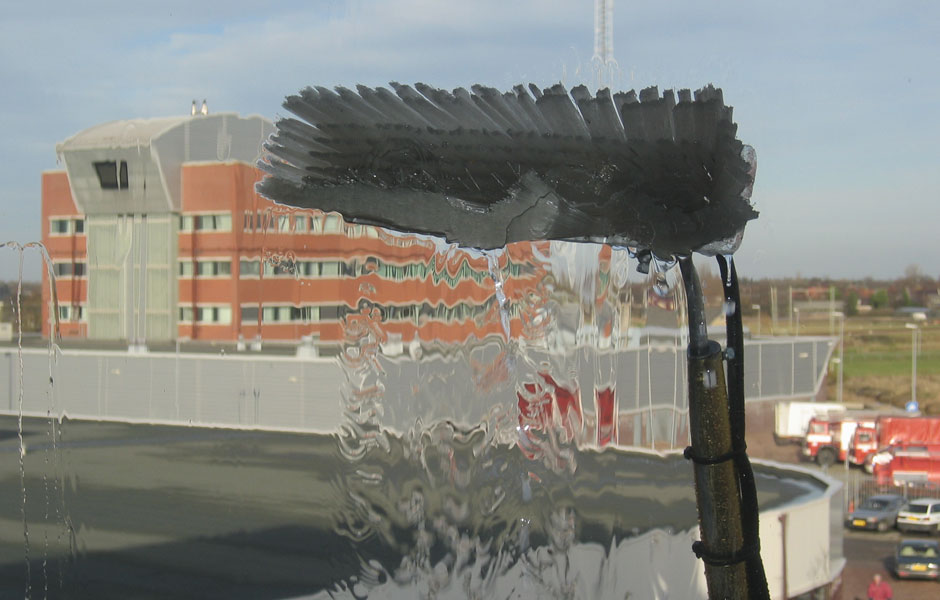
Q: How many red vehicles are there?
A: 3